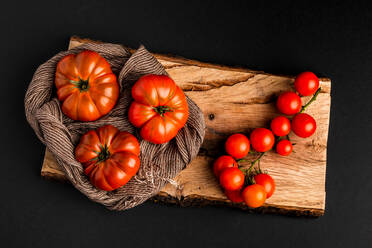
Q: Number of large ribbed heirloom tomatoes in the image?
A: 3